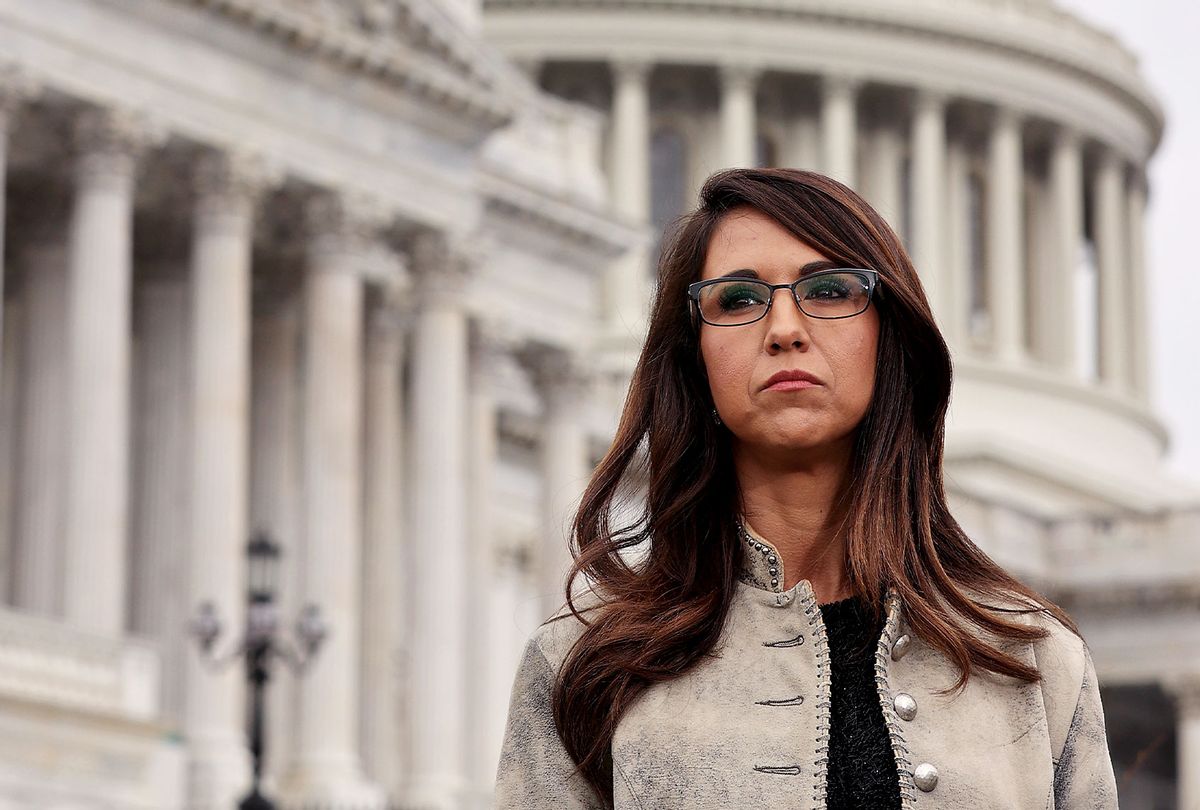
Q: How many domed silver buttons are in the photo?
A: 3